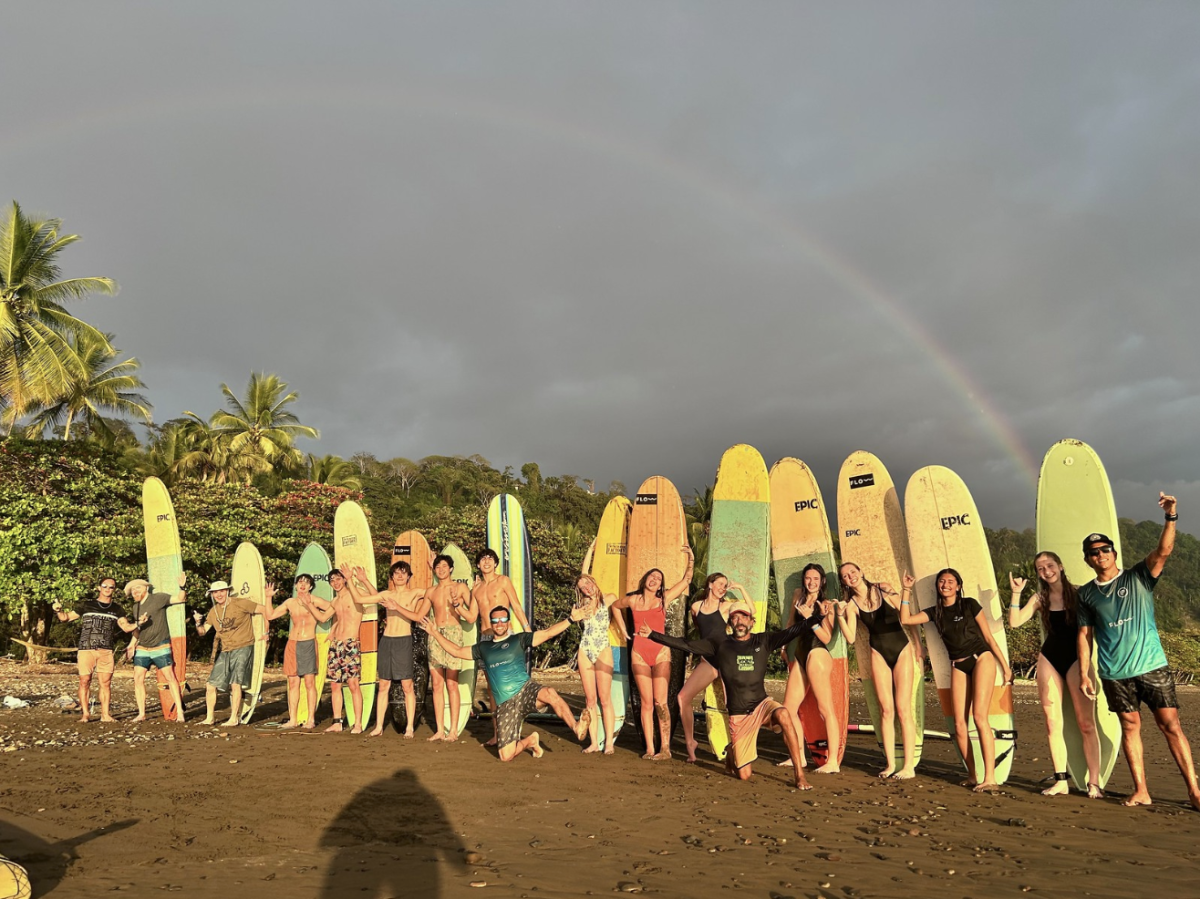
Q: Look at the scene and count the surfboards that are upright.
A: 14